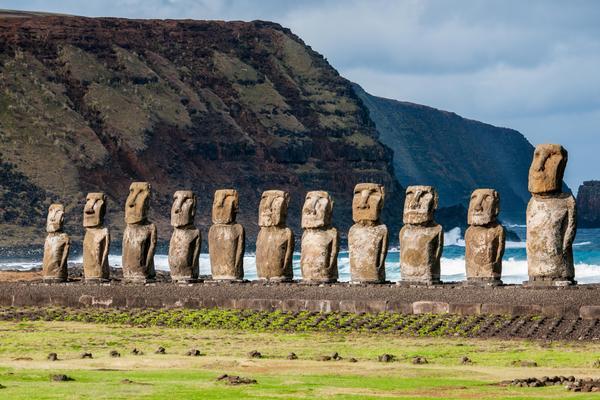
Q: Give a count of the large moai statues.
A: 11